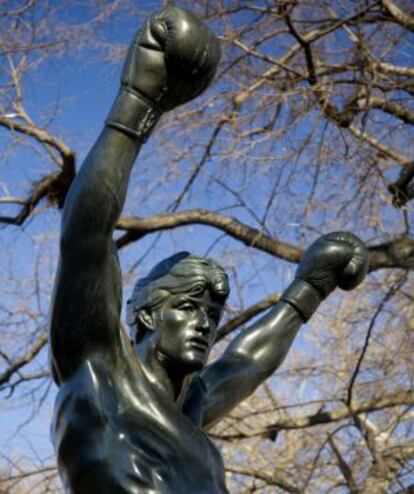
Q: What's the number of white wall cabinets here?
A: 0